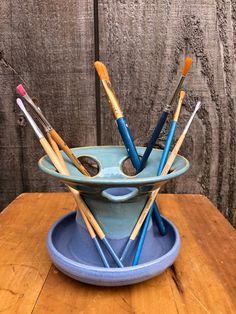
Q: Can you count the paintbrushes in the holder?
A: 7